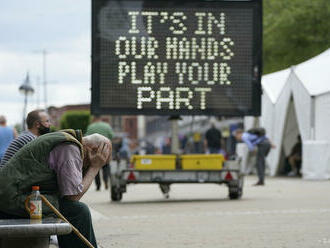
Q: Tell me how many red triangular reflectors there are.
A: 2